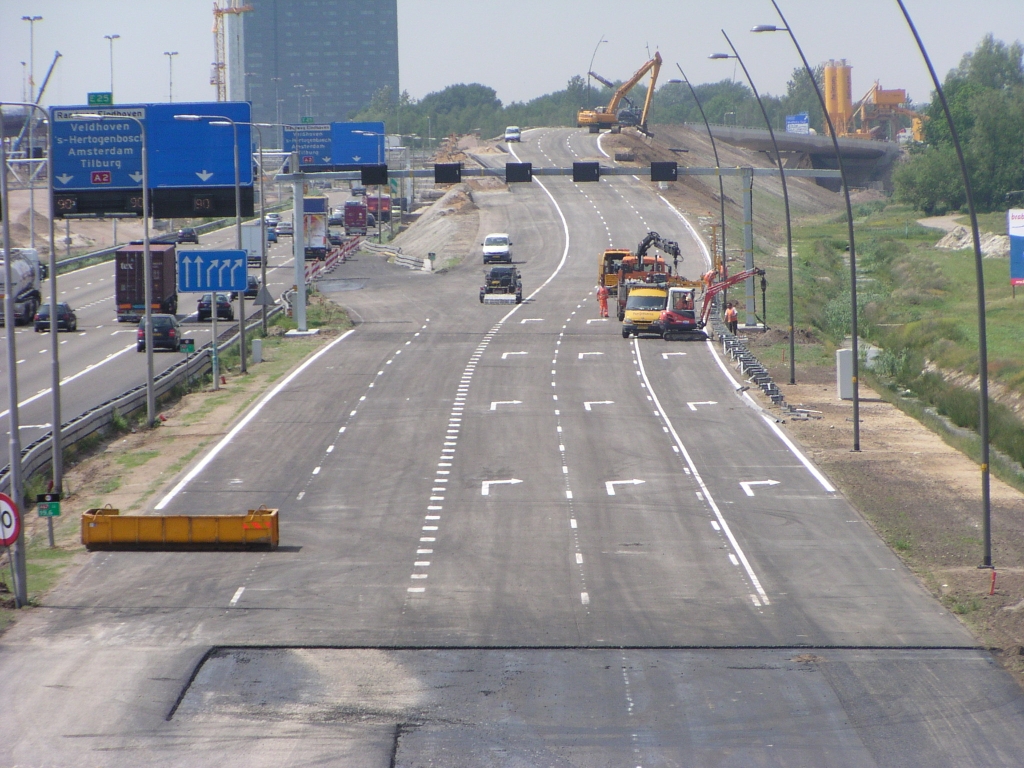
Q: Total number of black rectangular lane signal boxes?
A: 5